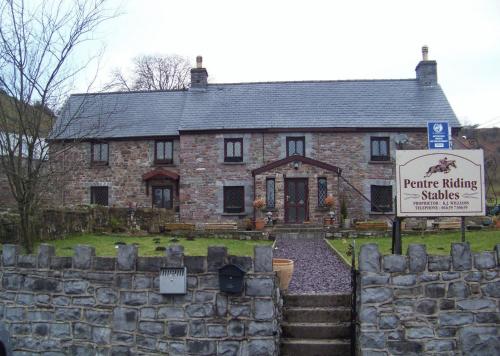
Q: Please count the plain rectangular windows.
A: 8